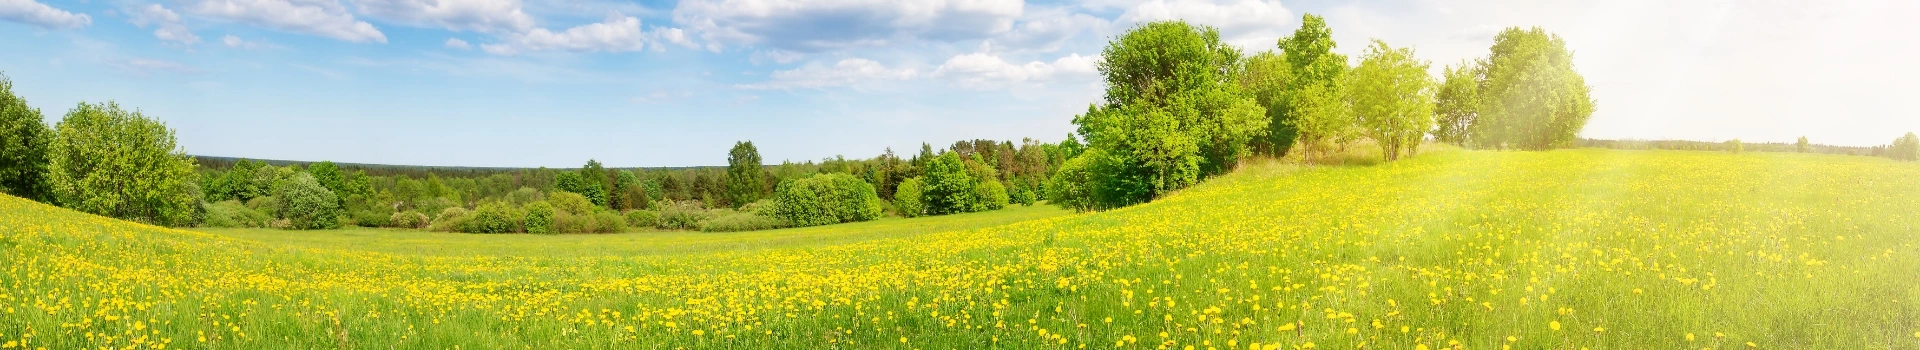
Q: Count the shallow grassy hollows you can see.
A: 1